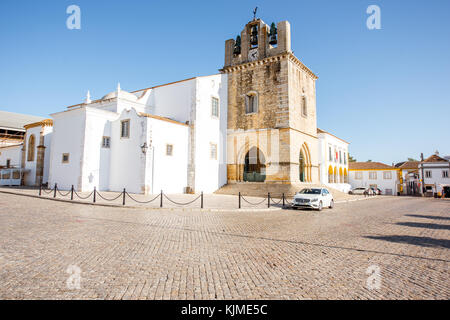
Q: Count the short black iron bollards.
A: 10